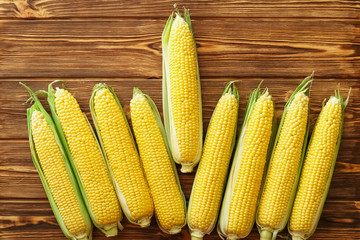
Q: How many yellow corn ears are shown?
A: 9